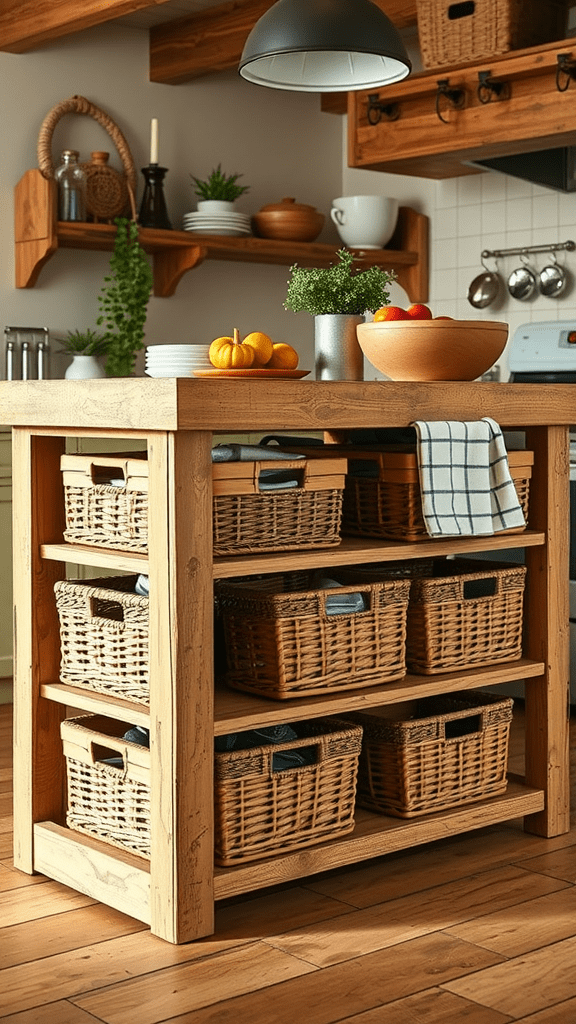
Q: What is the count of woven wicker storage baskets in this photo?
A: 10